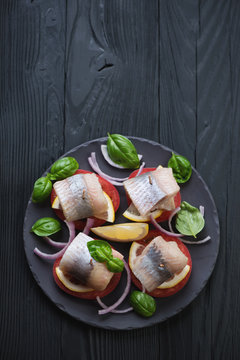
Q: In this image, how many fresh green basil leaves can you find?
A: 9